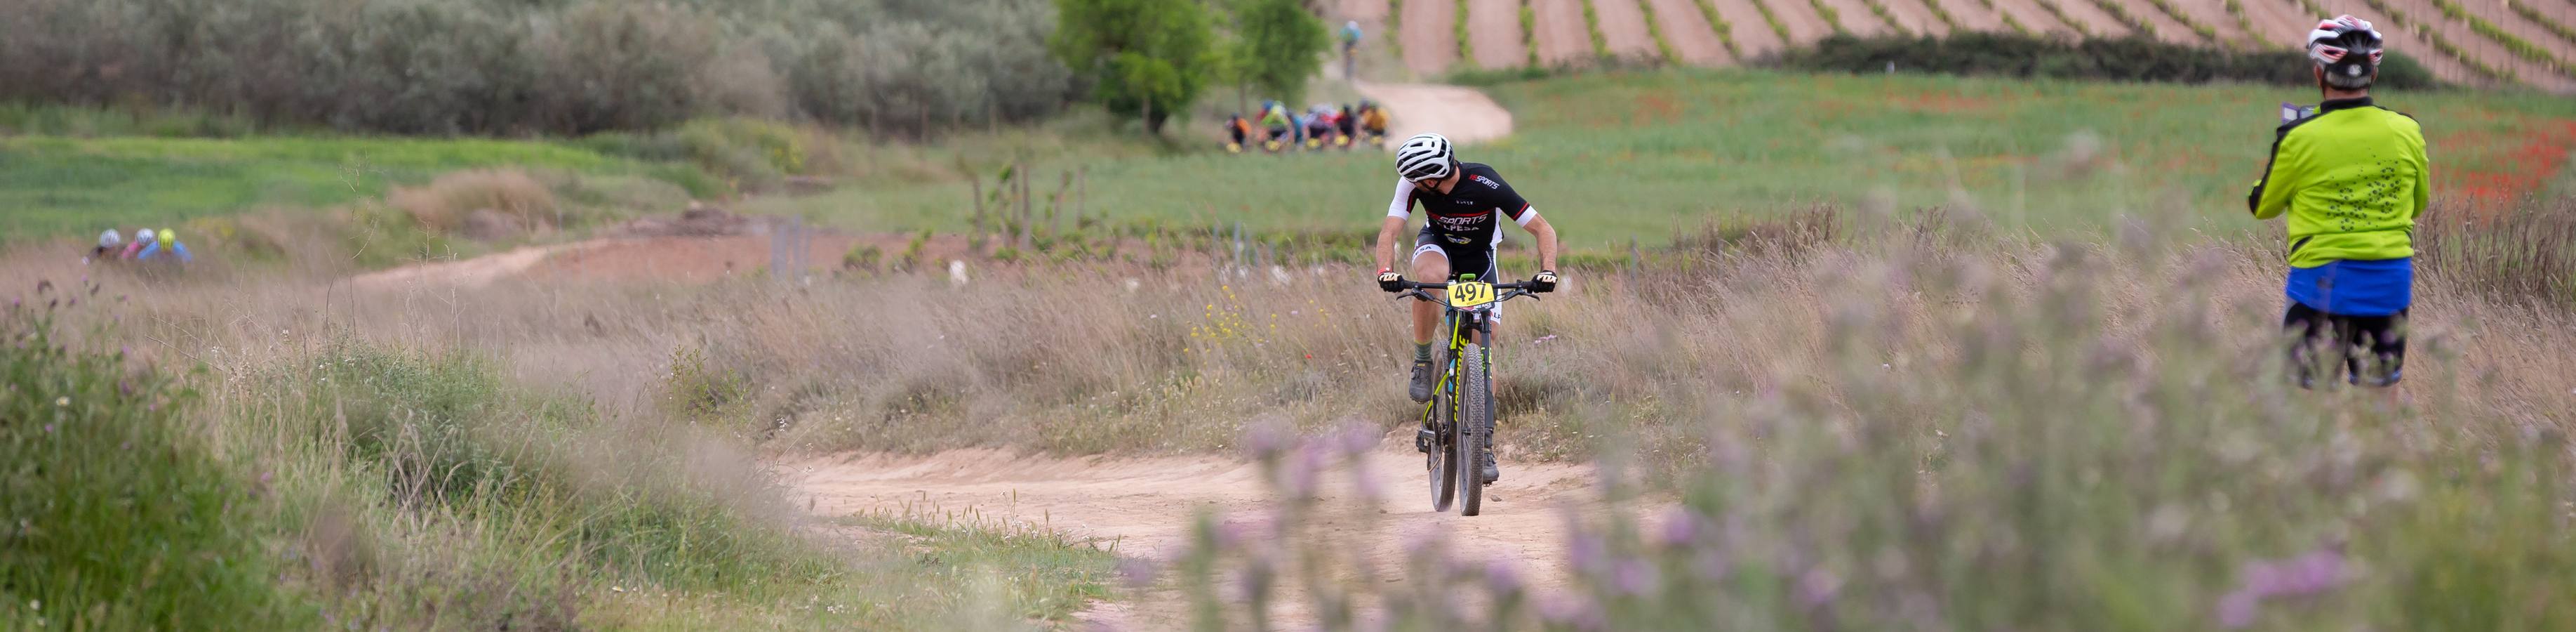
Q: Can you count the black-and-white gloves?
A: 2